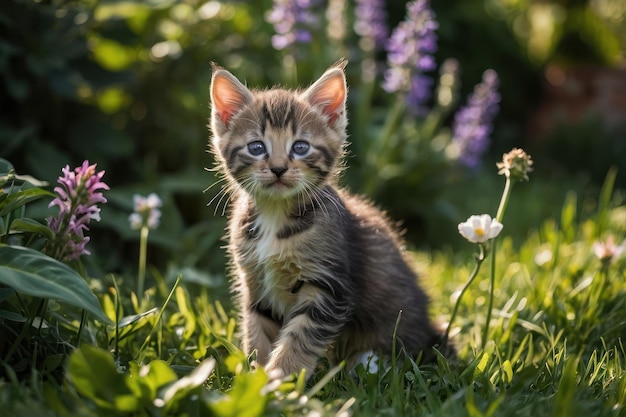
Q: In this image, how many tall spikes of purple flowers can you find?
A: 4